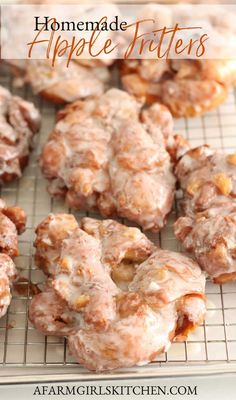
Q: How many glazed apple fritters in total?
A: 7